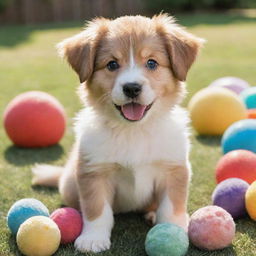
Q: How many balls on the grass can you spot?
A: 14